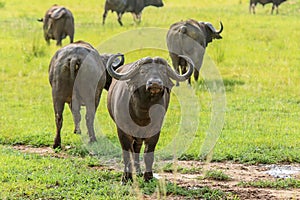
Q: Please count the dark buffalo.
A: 6